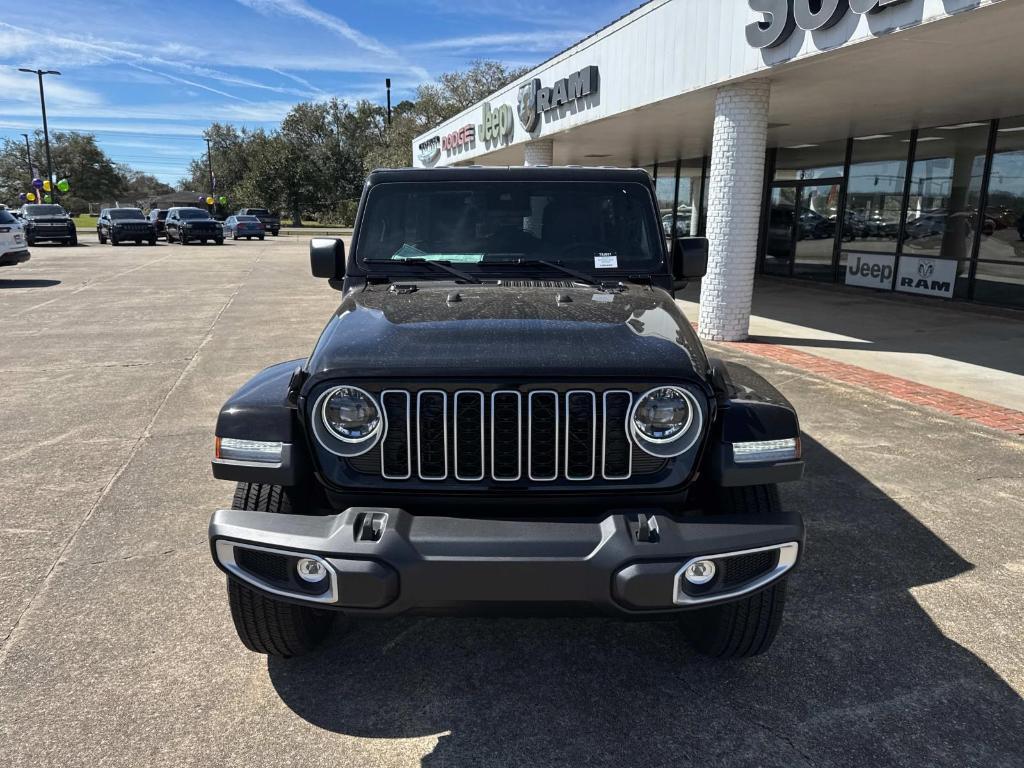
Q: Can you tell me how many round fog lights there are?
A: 2